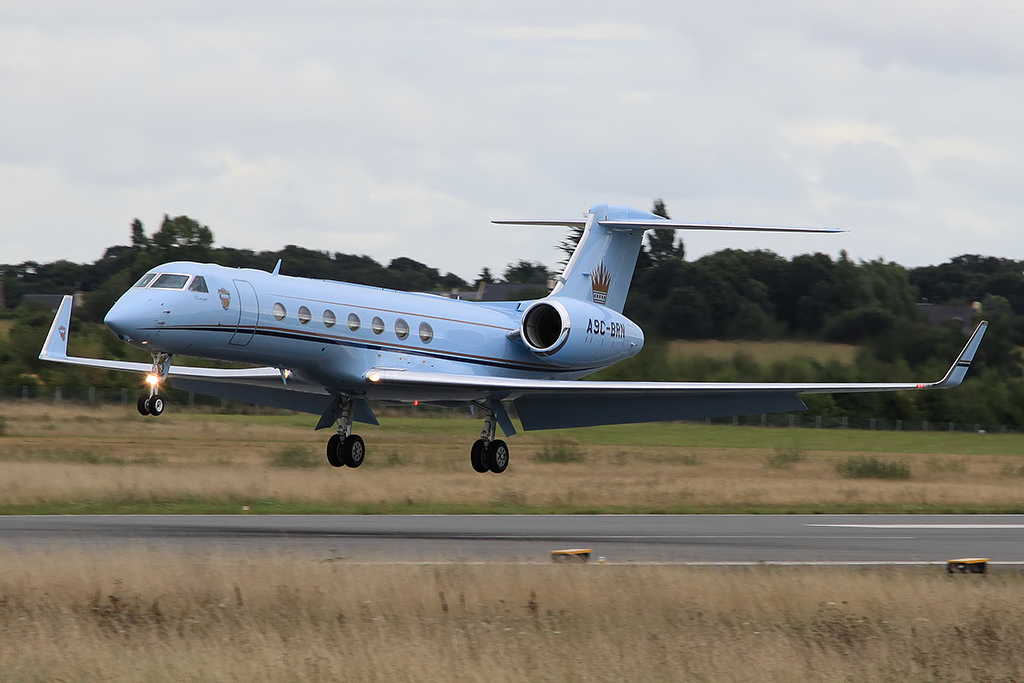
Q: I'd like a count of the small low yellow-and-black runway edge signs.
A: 2